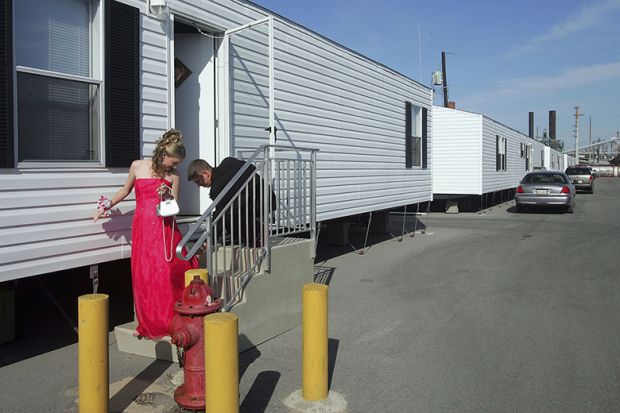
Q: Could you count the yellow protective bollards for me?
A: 4